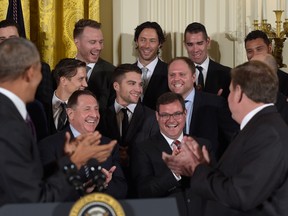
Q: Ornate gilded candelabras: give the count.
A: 1